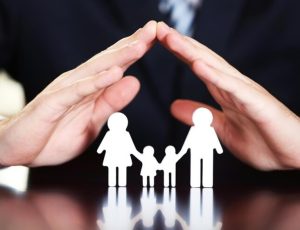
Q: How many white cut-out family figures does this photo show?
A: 4